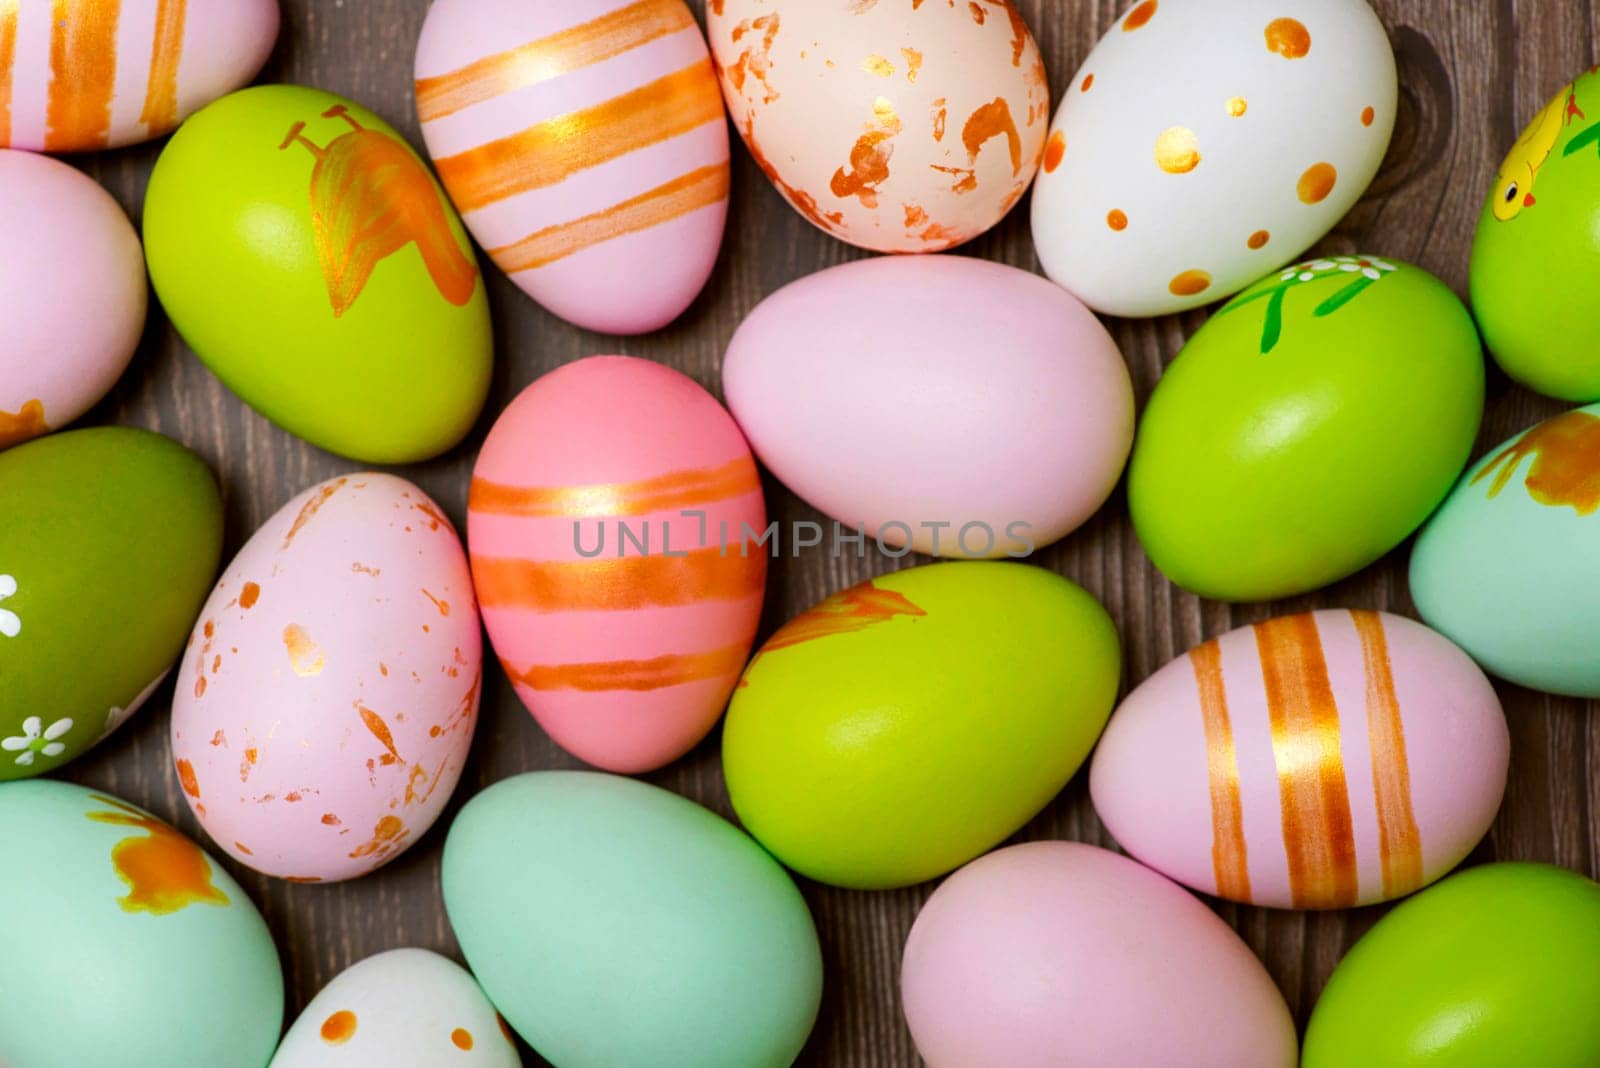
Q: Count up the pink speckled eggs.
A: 1